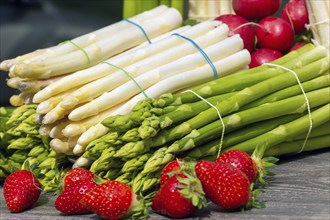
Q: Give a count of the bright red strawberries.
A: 8